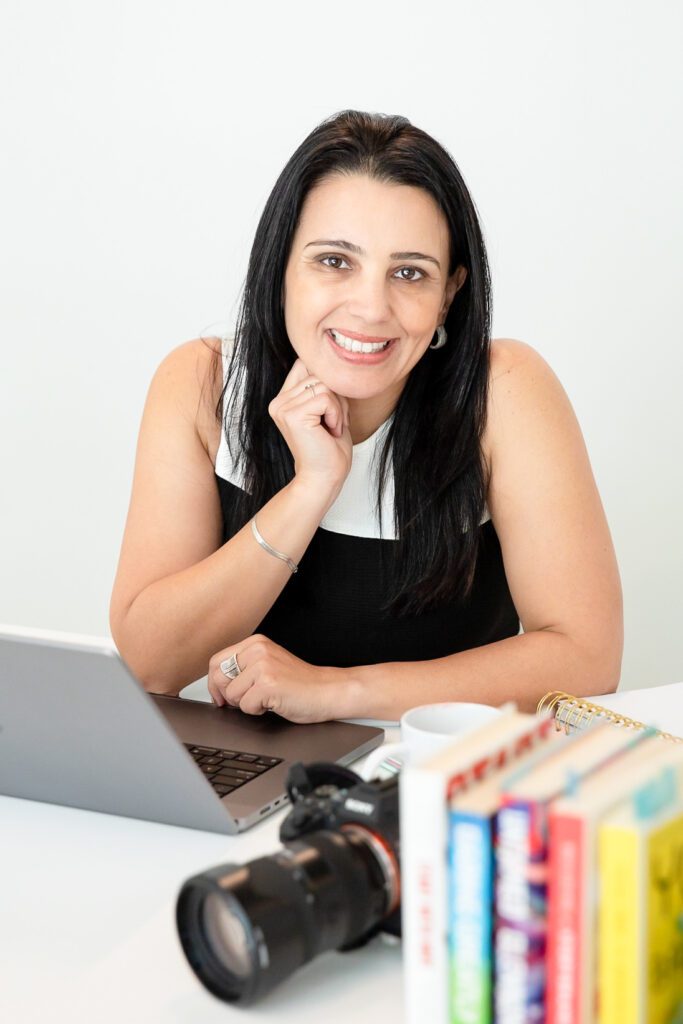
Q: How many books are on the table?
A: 5